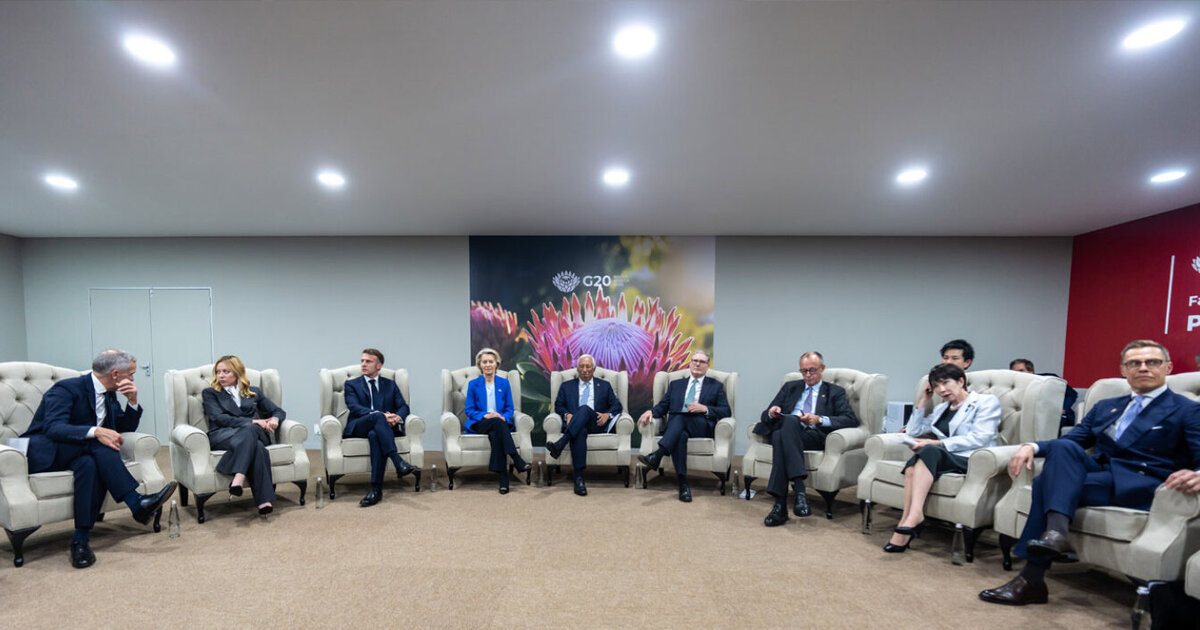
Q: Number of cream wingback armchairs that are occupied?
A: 9